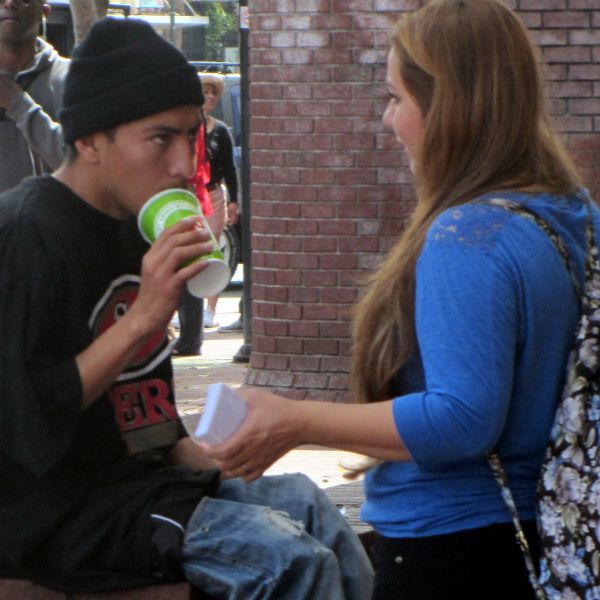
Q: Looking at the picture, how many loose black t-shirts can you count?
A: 1